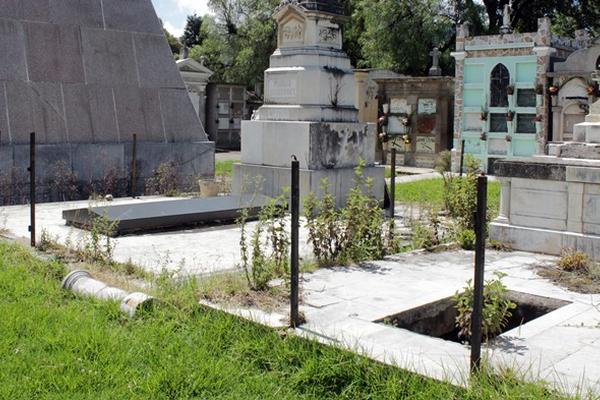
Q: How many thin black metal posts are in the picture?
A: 6